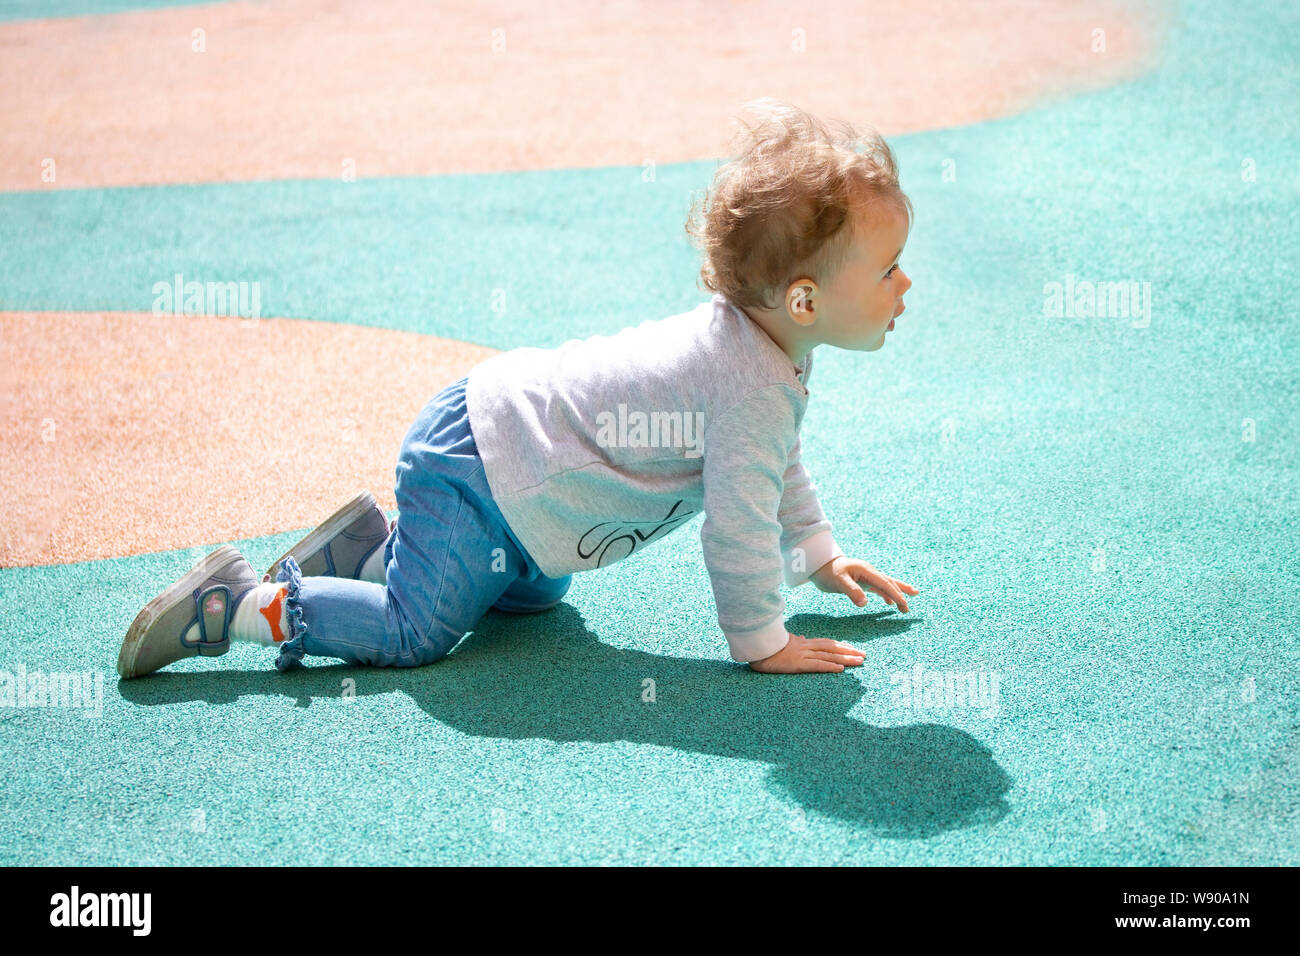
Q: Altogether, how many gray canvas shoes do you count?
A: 2